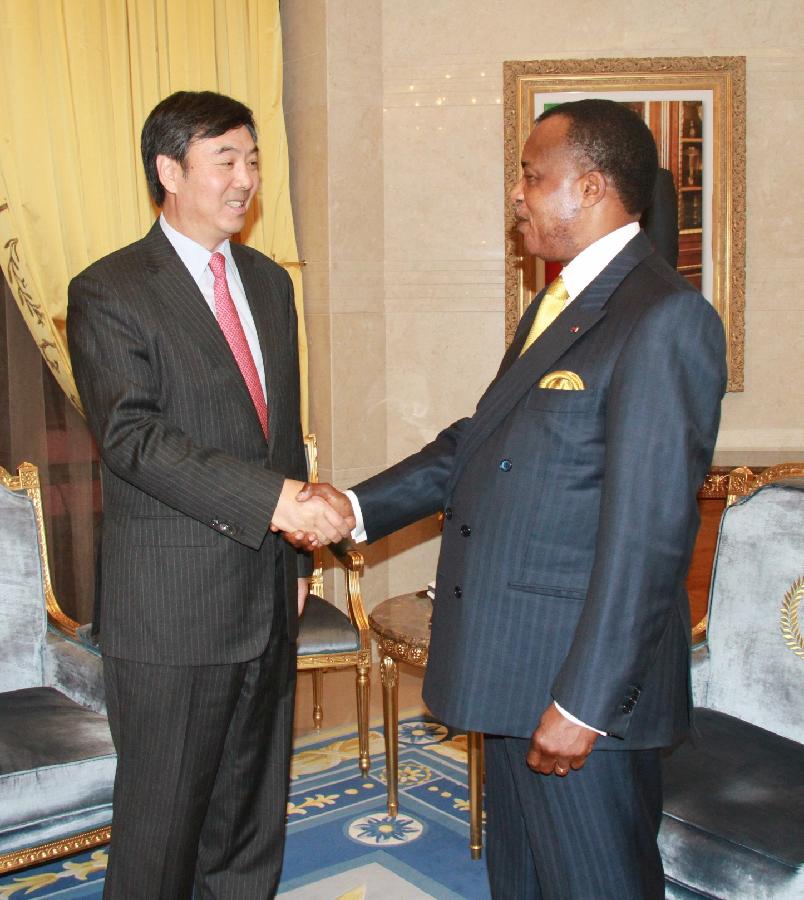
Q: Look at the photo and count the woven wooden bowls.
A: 0